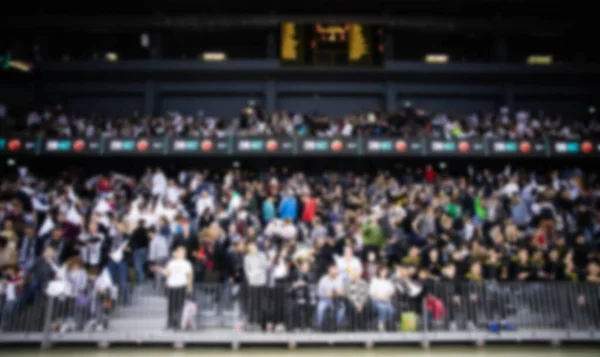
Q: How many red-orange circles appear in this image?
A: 10